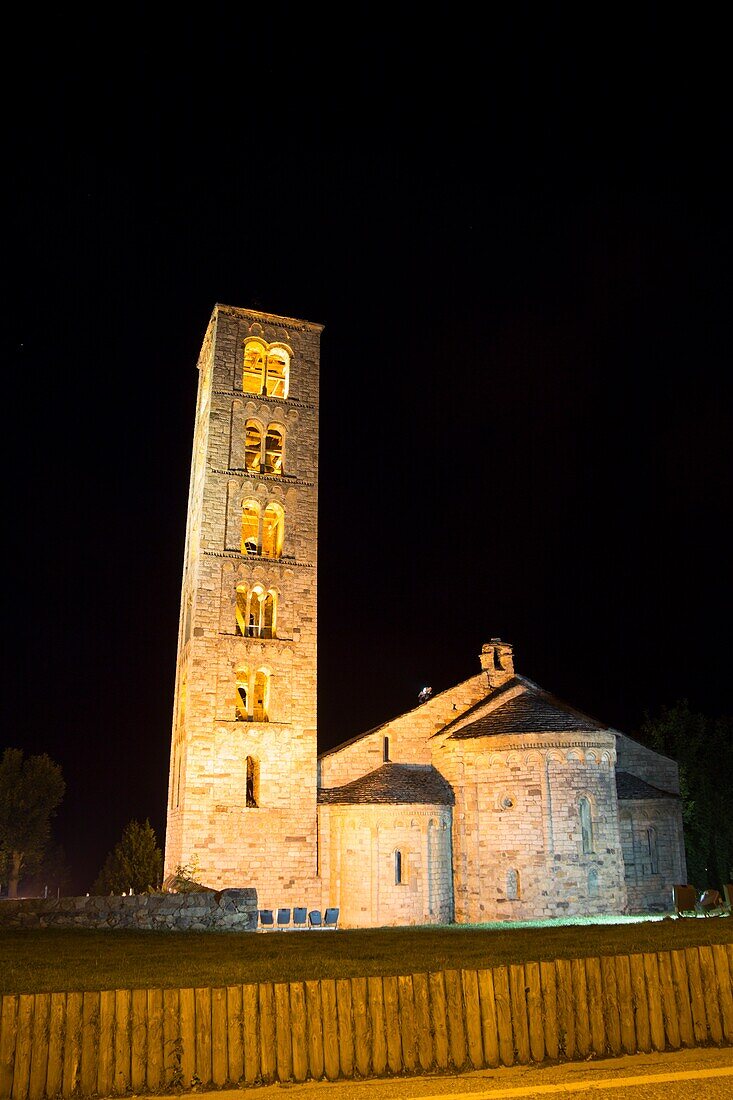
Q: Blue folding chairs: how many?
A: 5